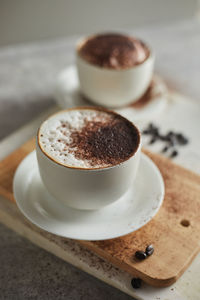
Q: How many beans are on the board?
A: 2